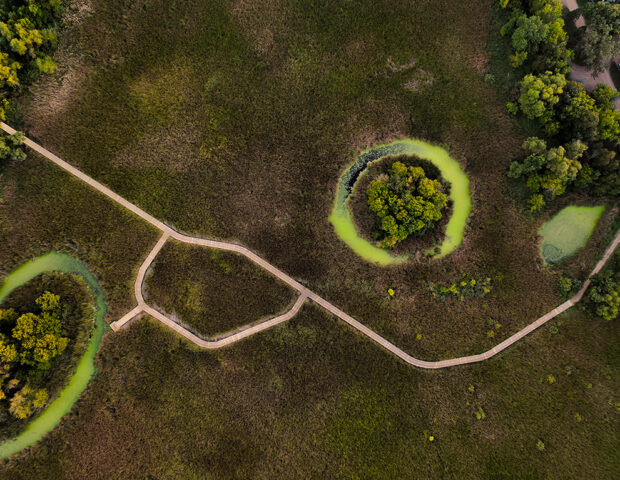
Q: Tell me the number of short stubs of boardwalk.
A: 1